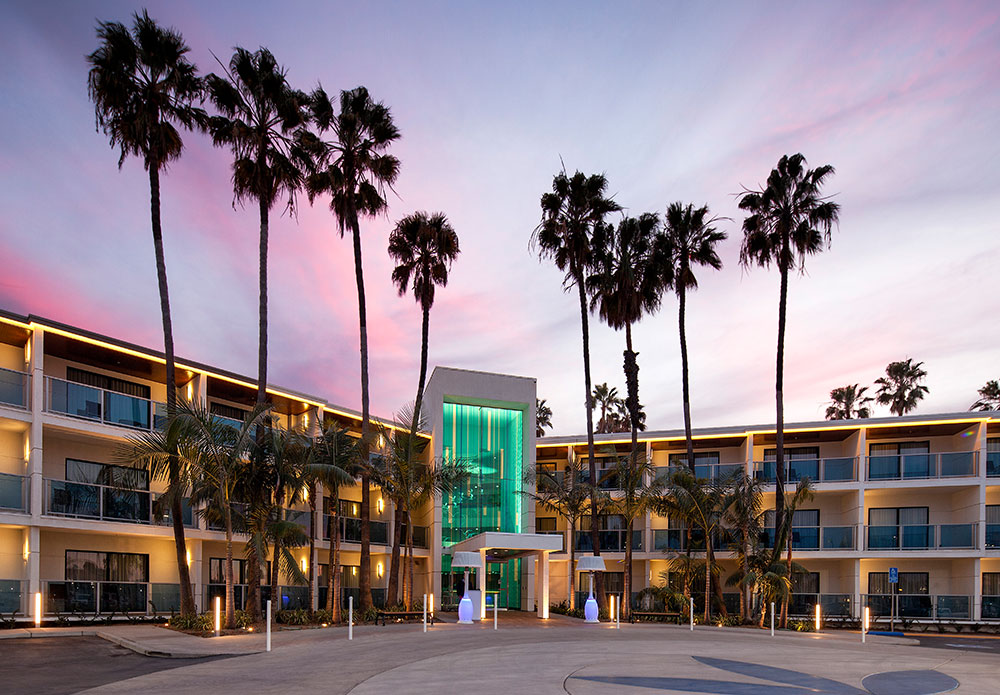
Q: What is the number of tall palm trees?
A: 8